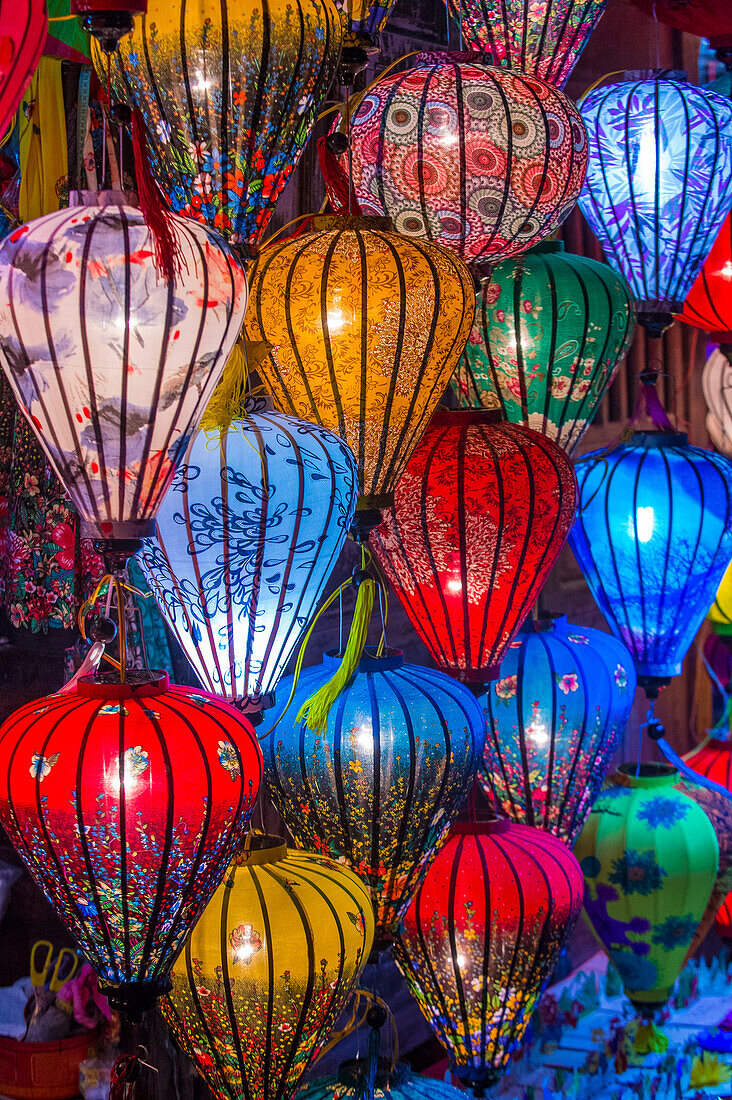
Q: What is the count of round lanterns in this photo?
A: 1